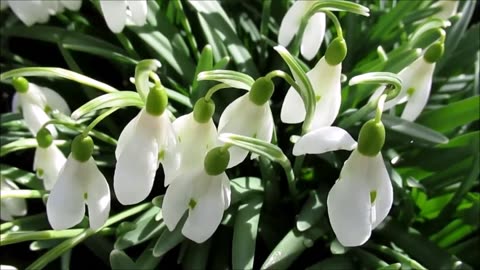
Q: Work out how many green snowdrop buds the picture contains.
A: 10